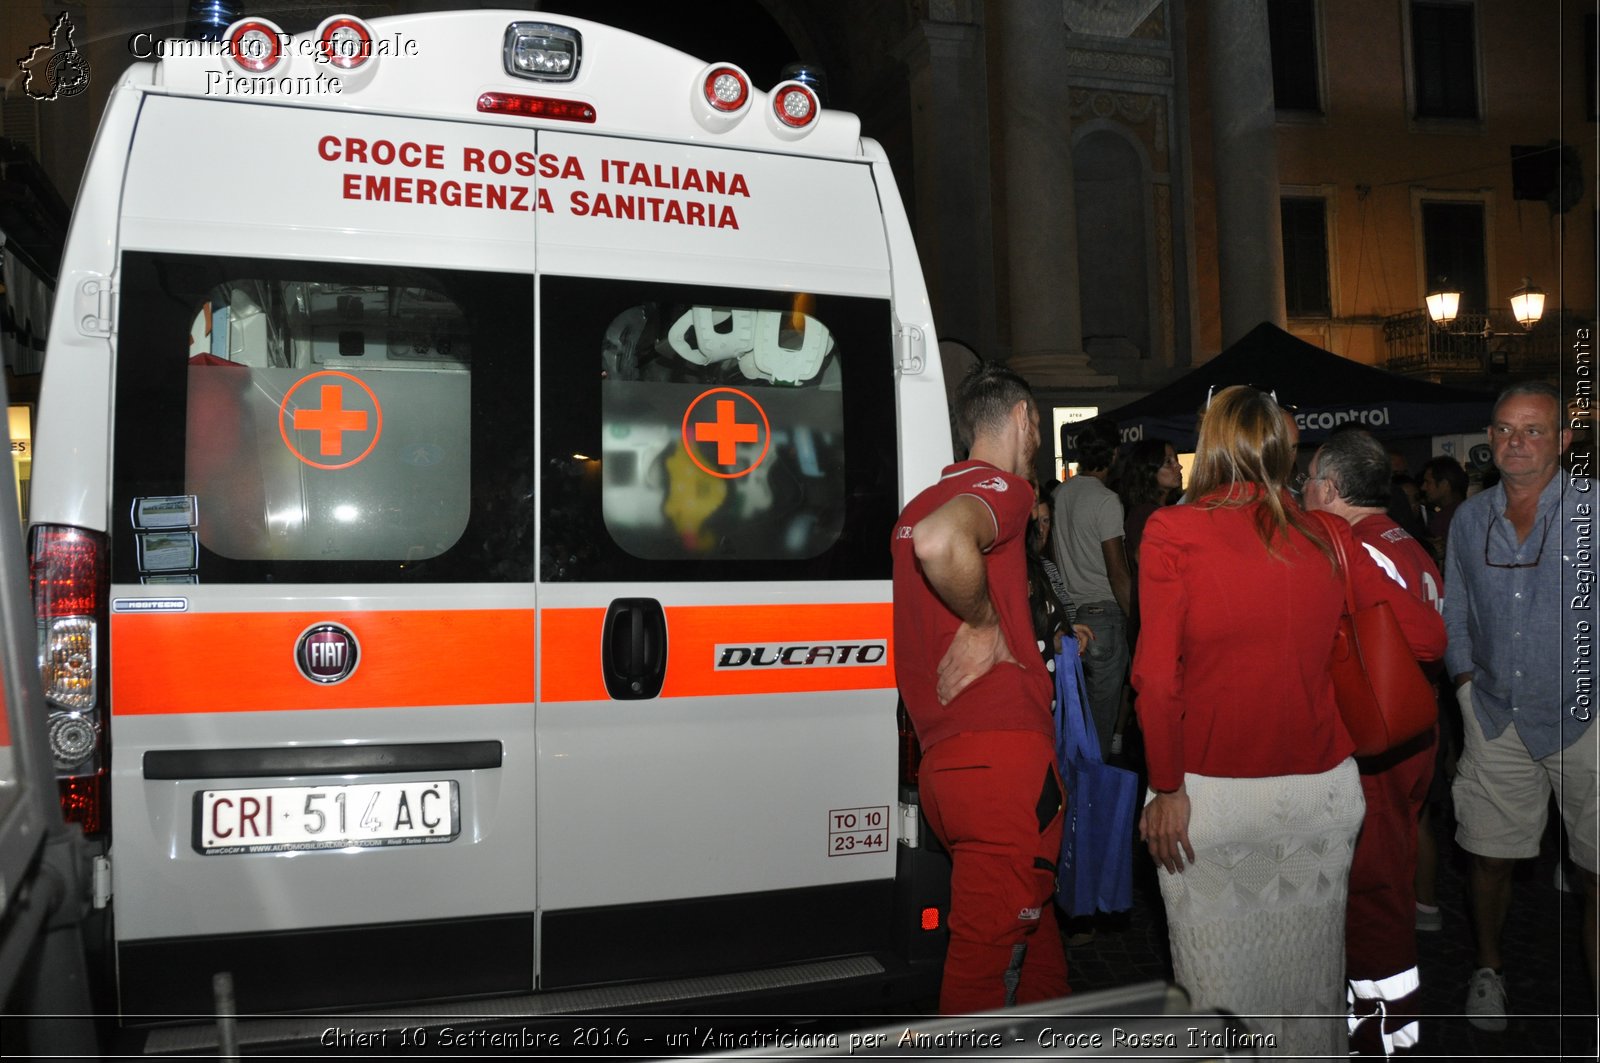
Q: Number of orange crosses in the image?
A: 2